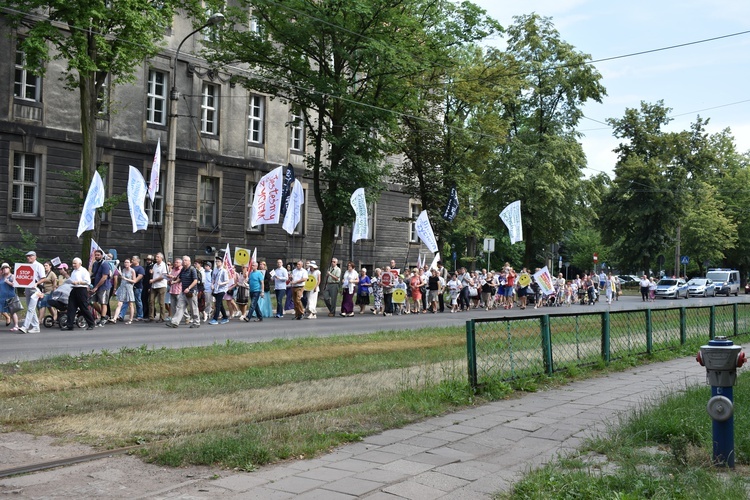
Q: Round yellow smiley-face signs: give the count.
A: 4